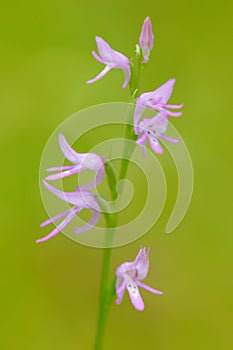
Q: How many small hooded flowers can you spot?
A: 6